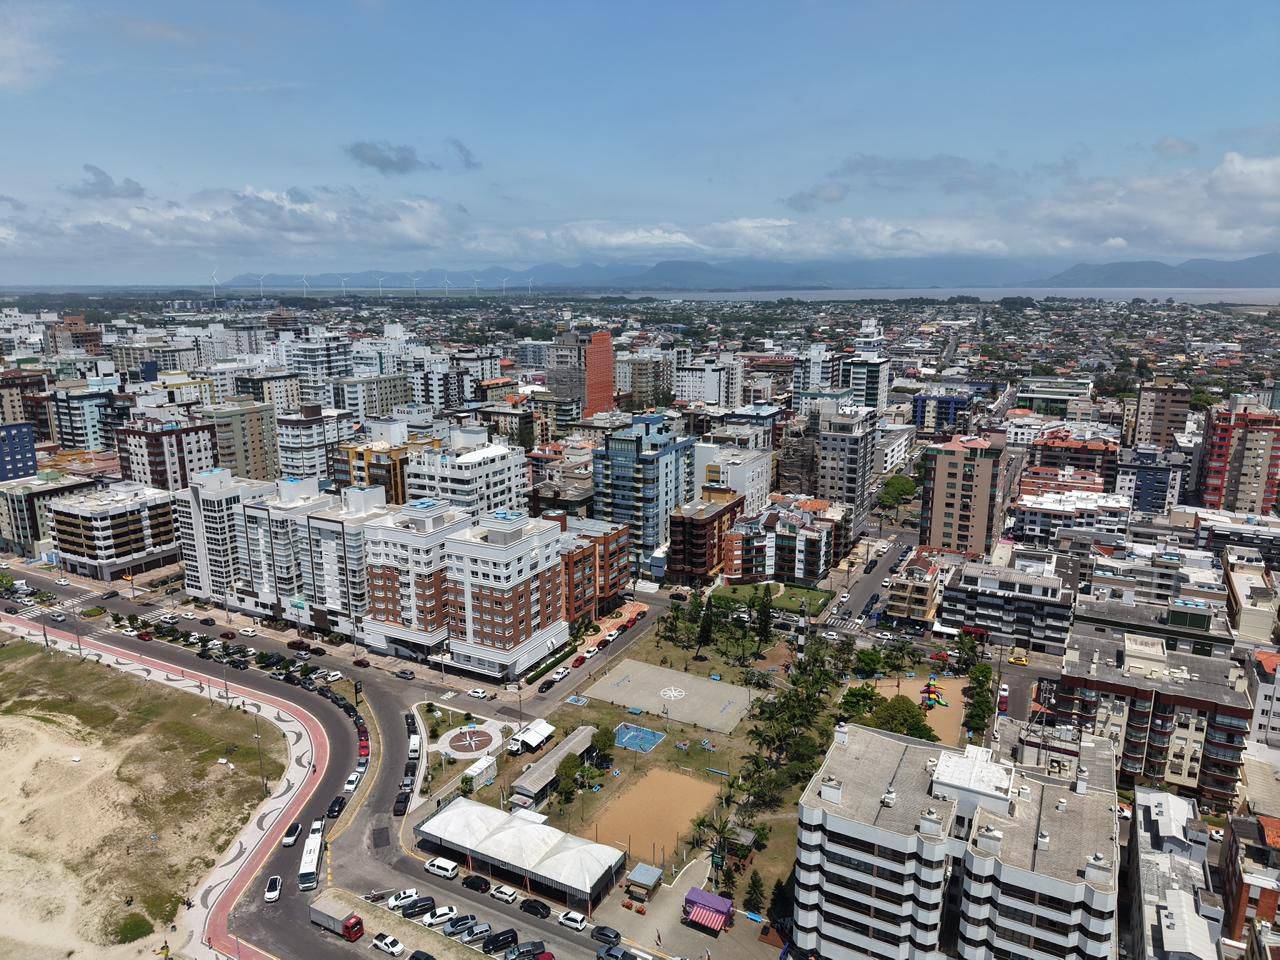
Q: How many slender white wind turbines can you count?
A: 10